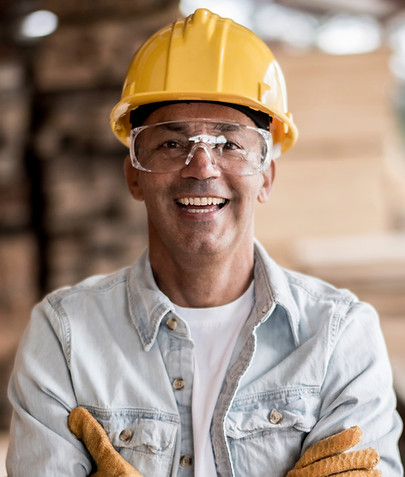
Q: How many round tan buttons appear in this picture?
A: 5